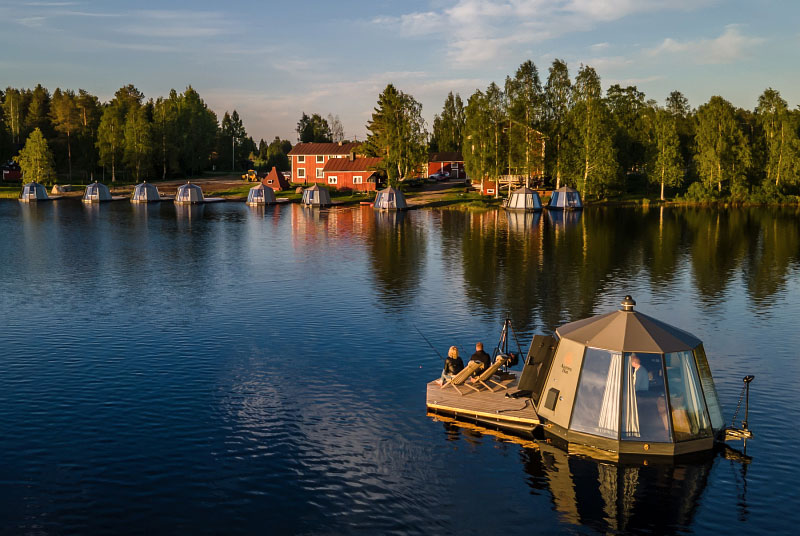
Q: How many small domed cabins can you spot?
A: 10